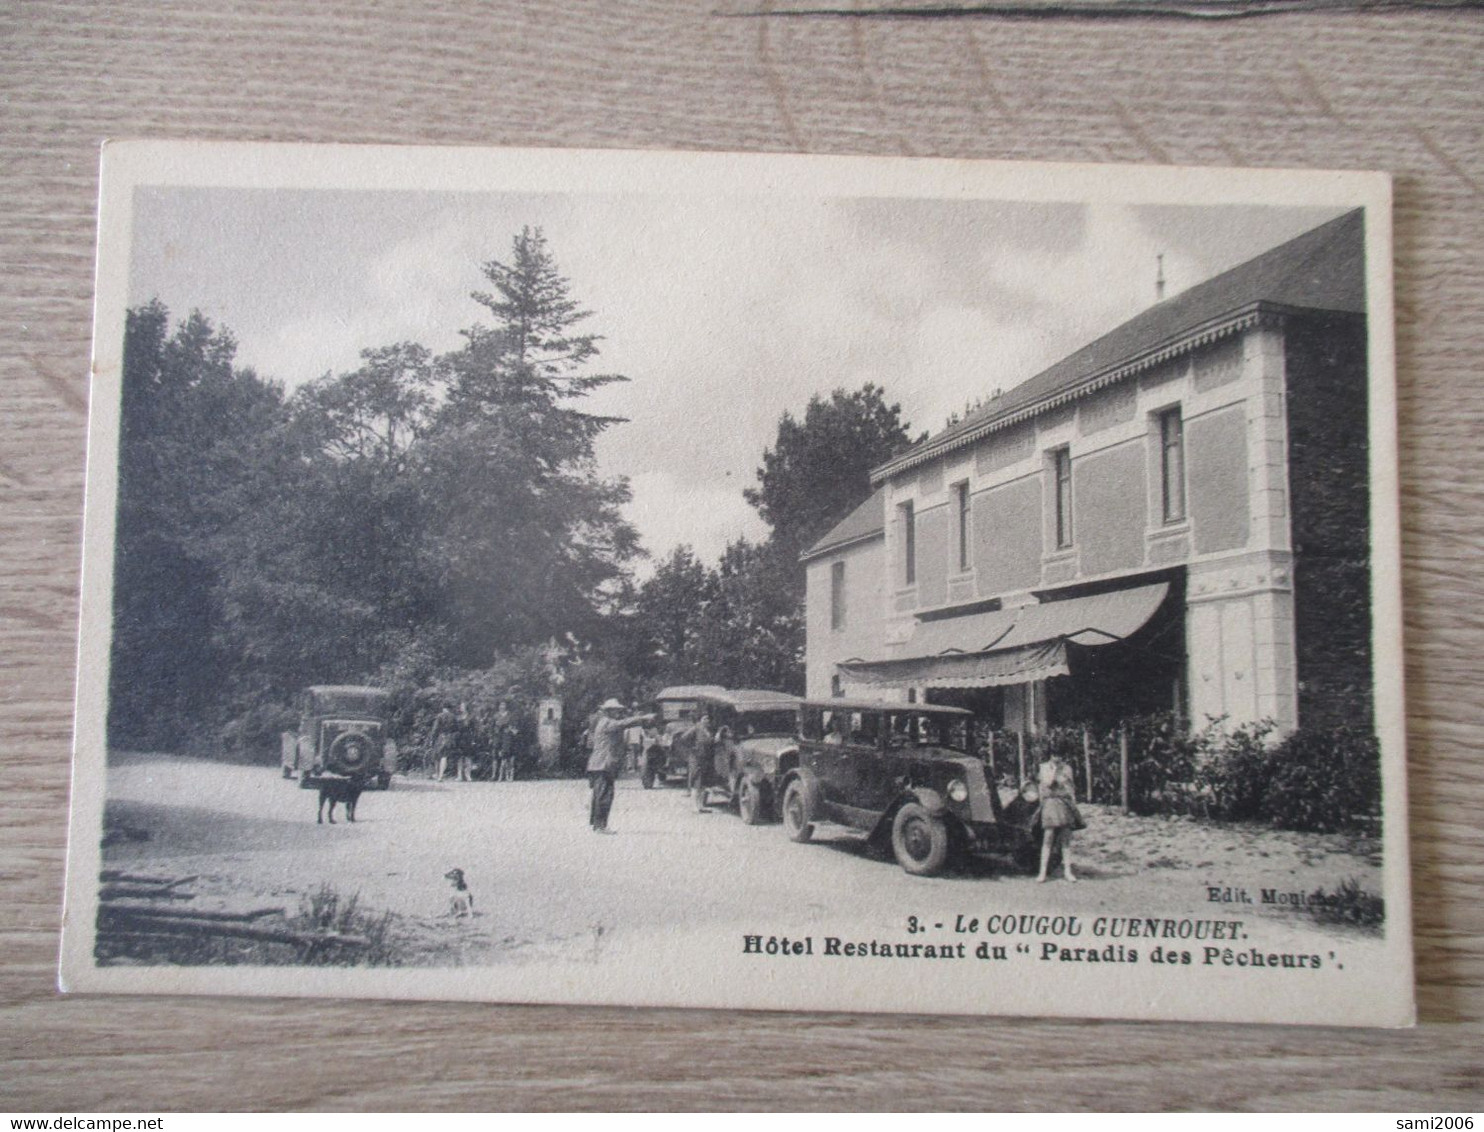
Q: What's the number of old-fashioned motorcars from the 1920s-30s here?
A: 4